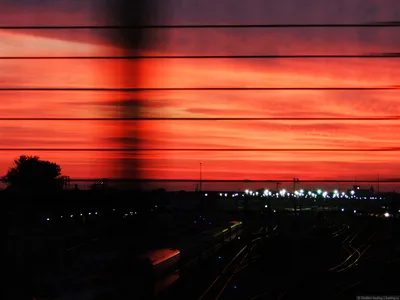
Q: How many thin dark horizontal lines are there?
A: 6